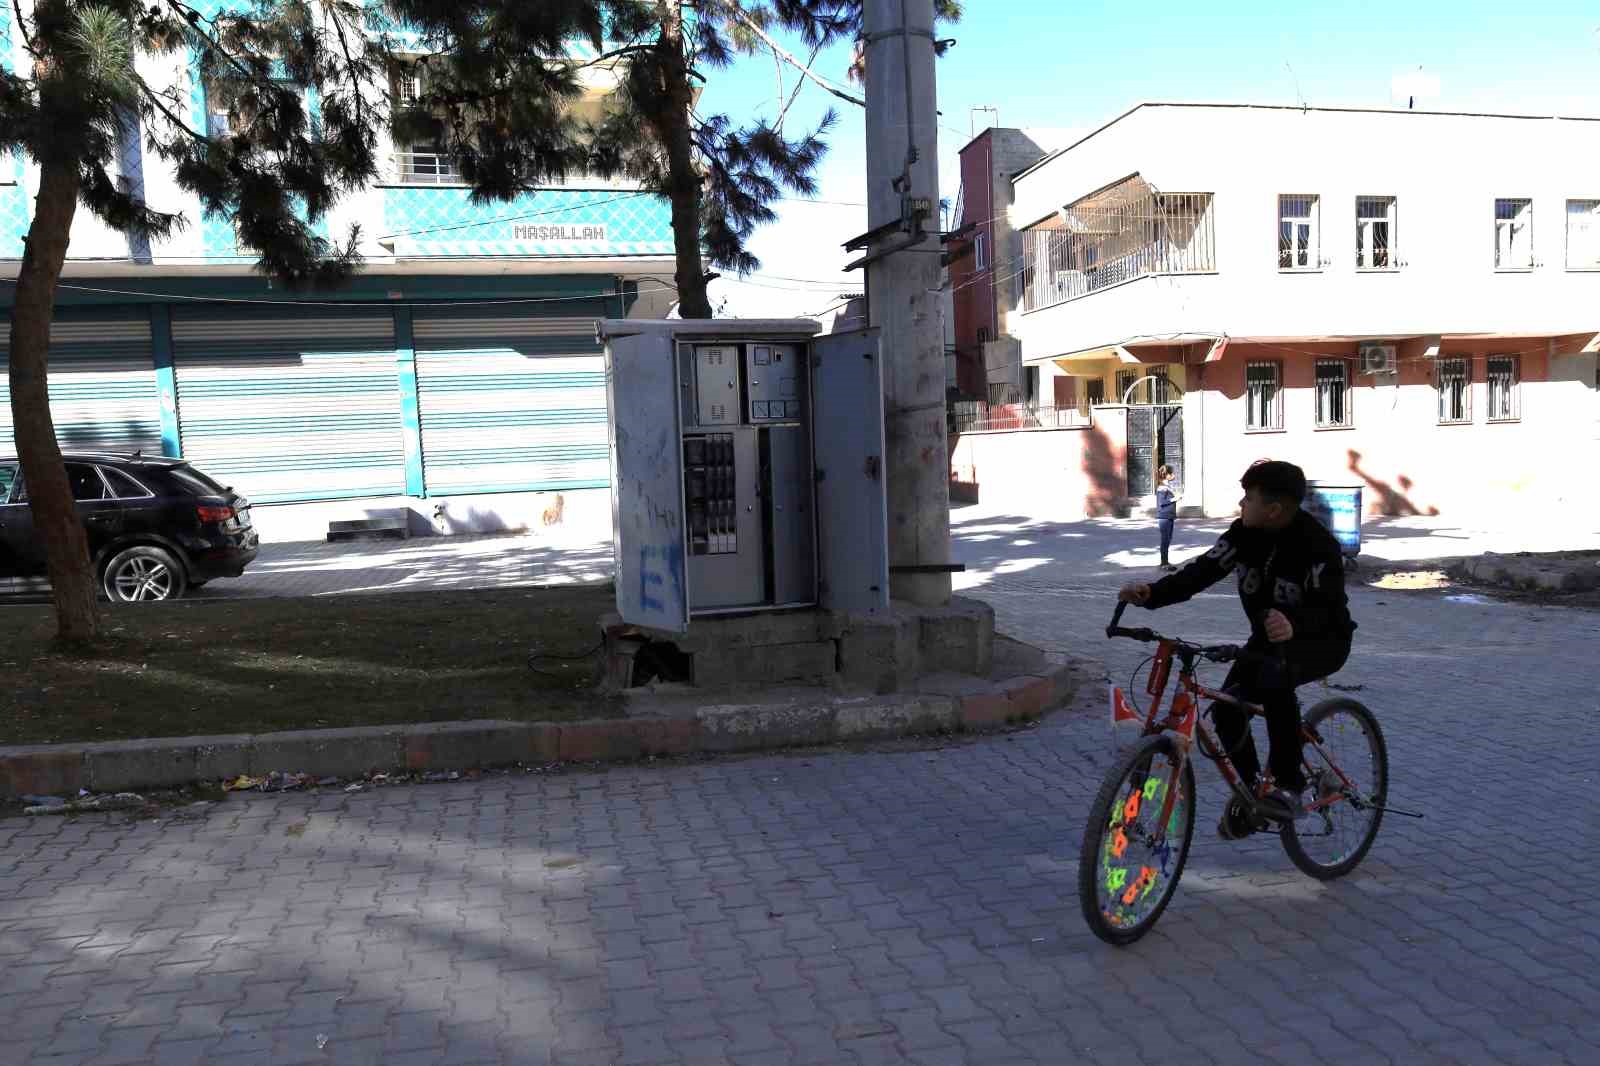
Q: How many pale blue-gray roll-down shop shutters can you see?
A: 3